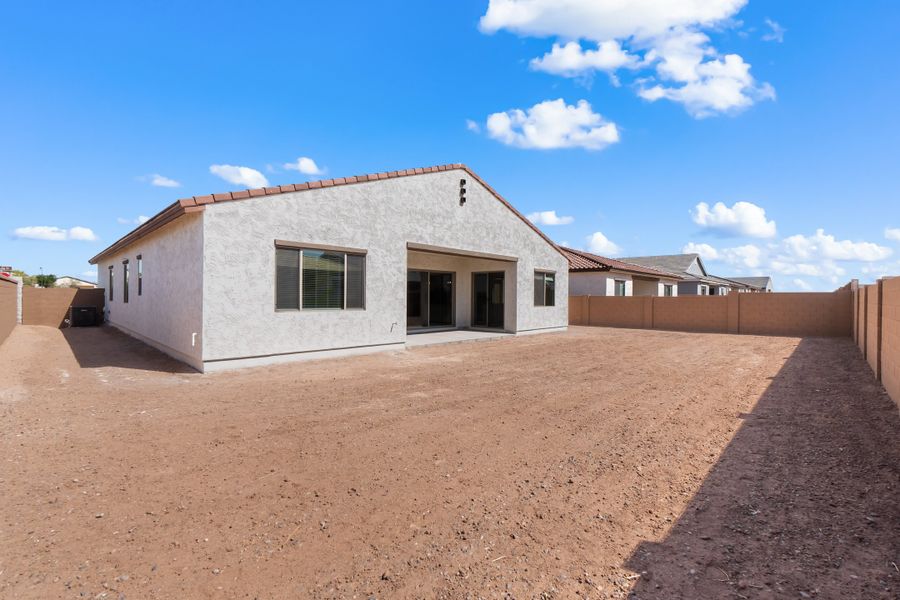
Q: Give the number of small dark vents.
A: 3